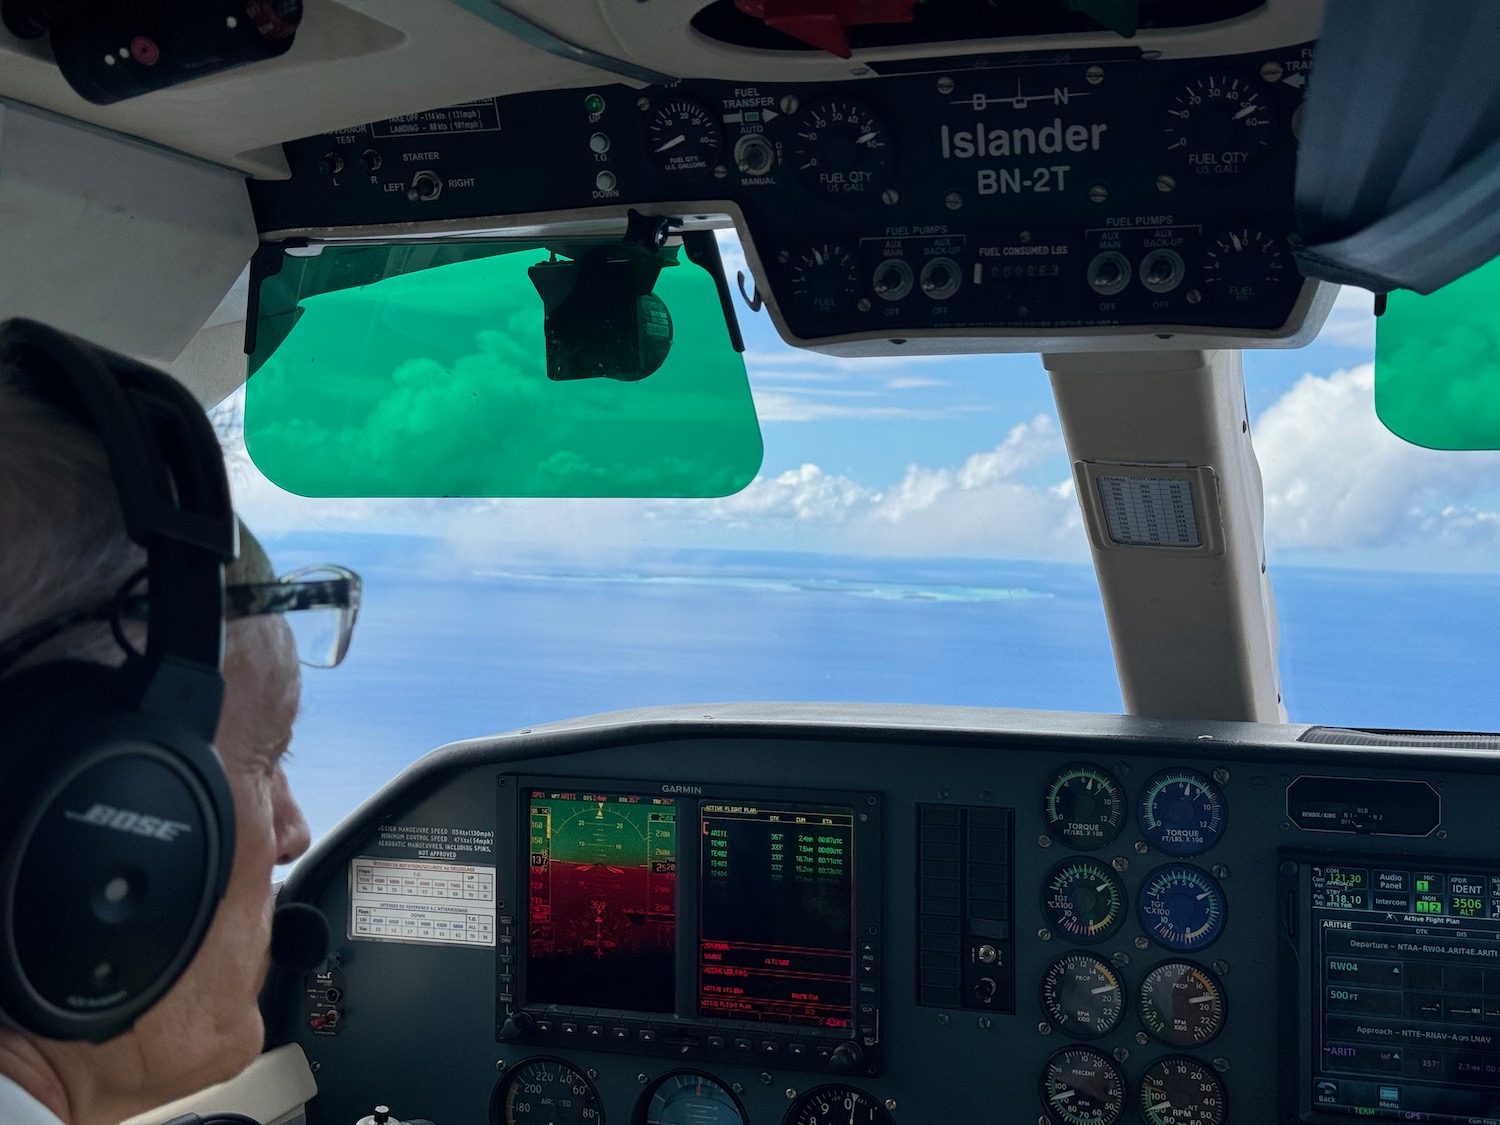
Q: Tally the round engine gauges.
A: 8